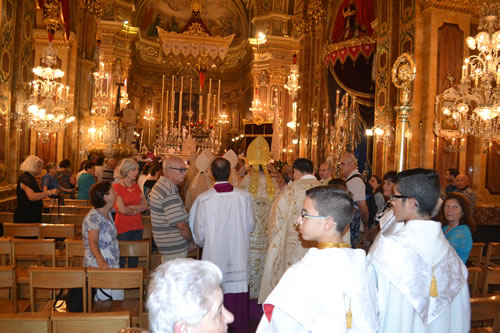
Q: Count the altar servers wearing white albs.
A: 2